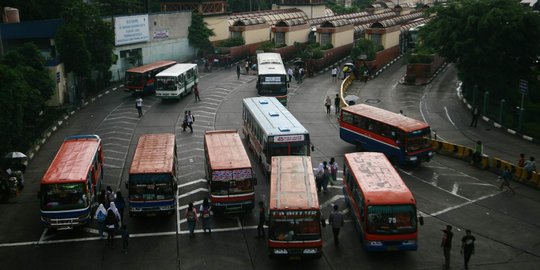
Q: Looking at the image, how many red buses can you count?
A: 7